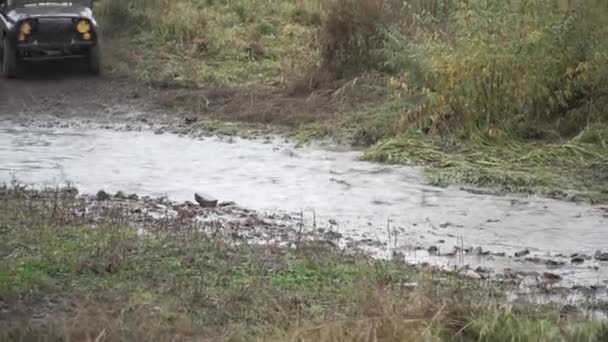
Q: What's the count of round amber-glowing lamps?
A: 4